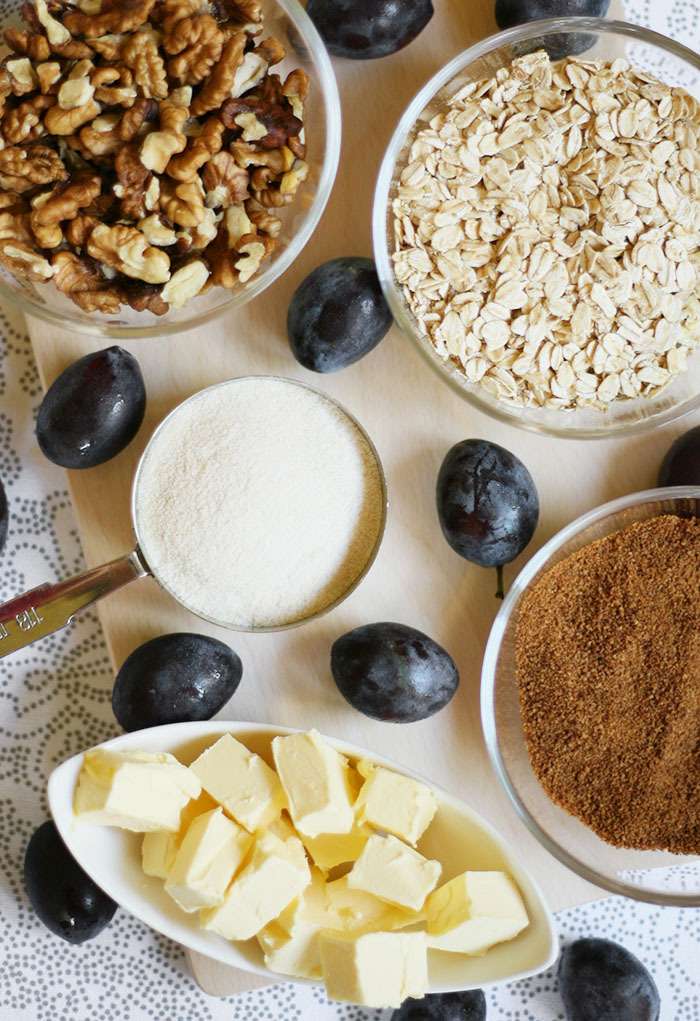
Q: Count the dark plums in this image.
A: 12